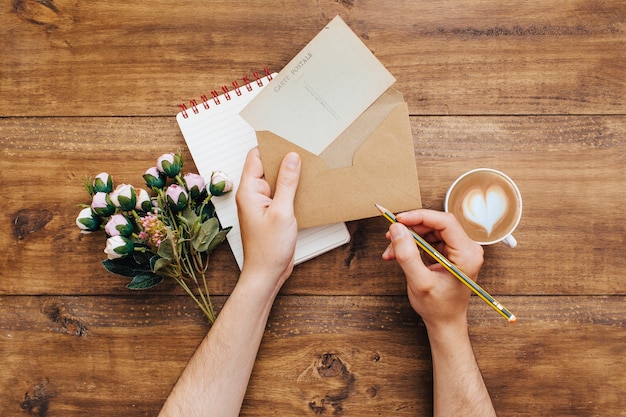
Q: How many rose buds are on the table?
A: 12